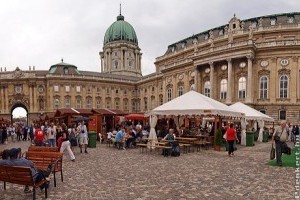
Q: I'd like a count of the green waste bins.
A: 3